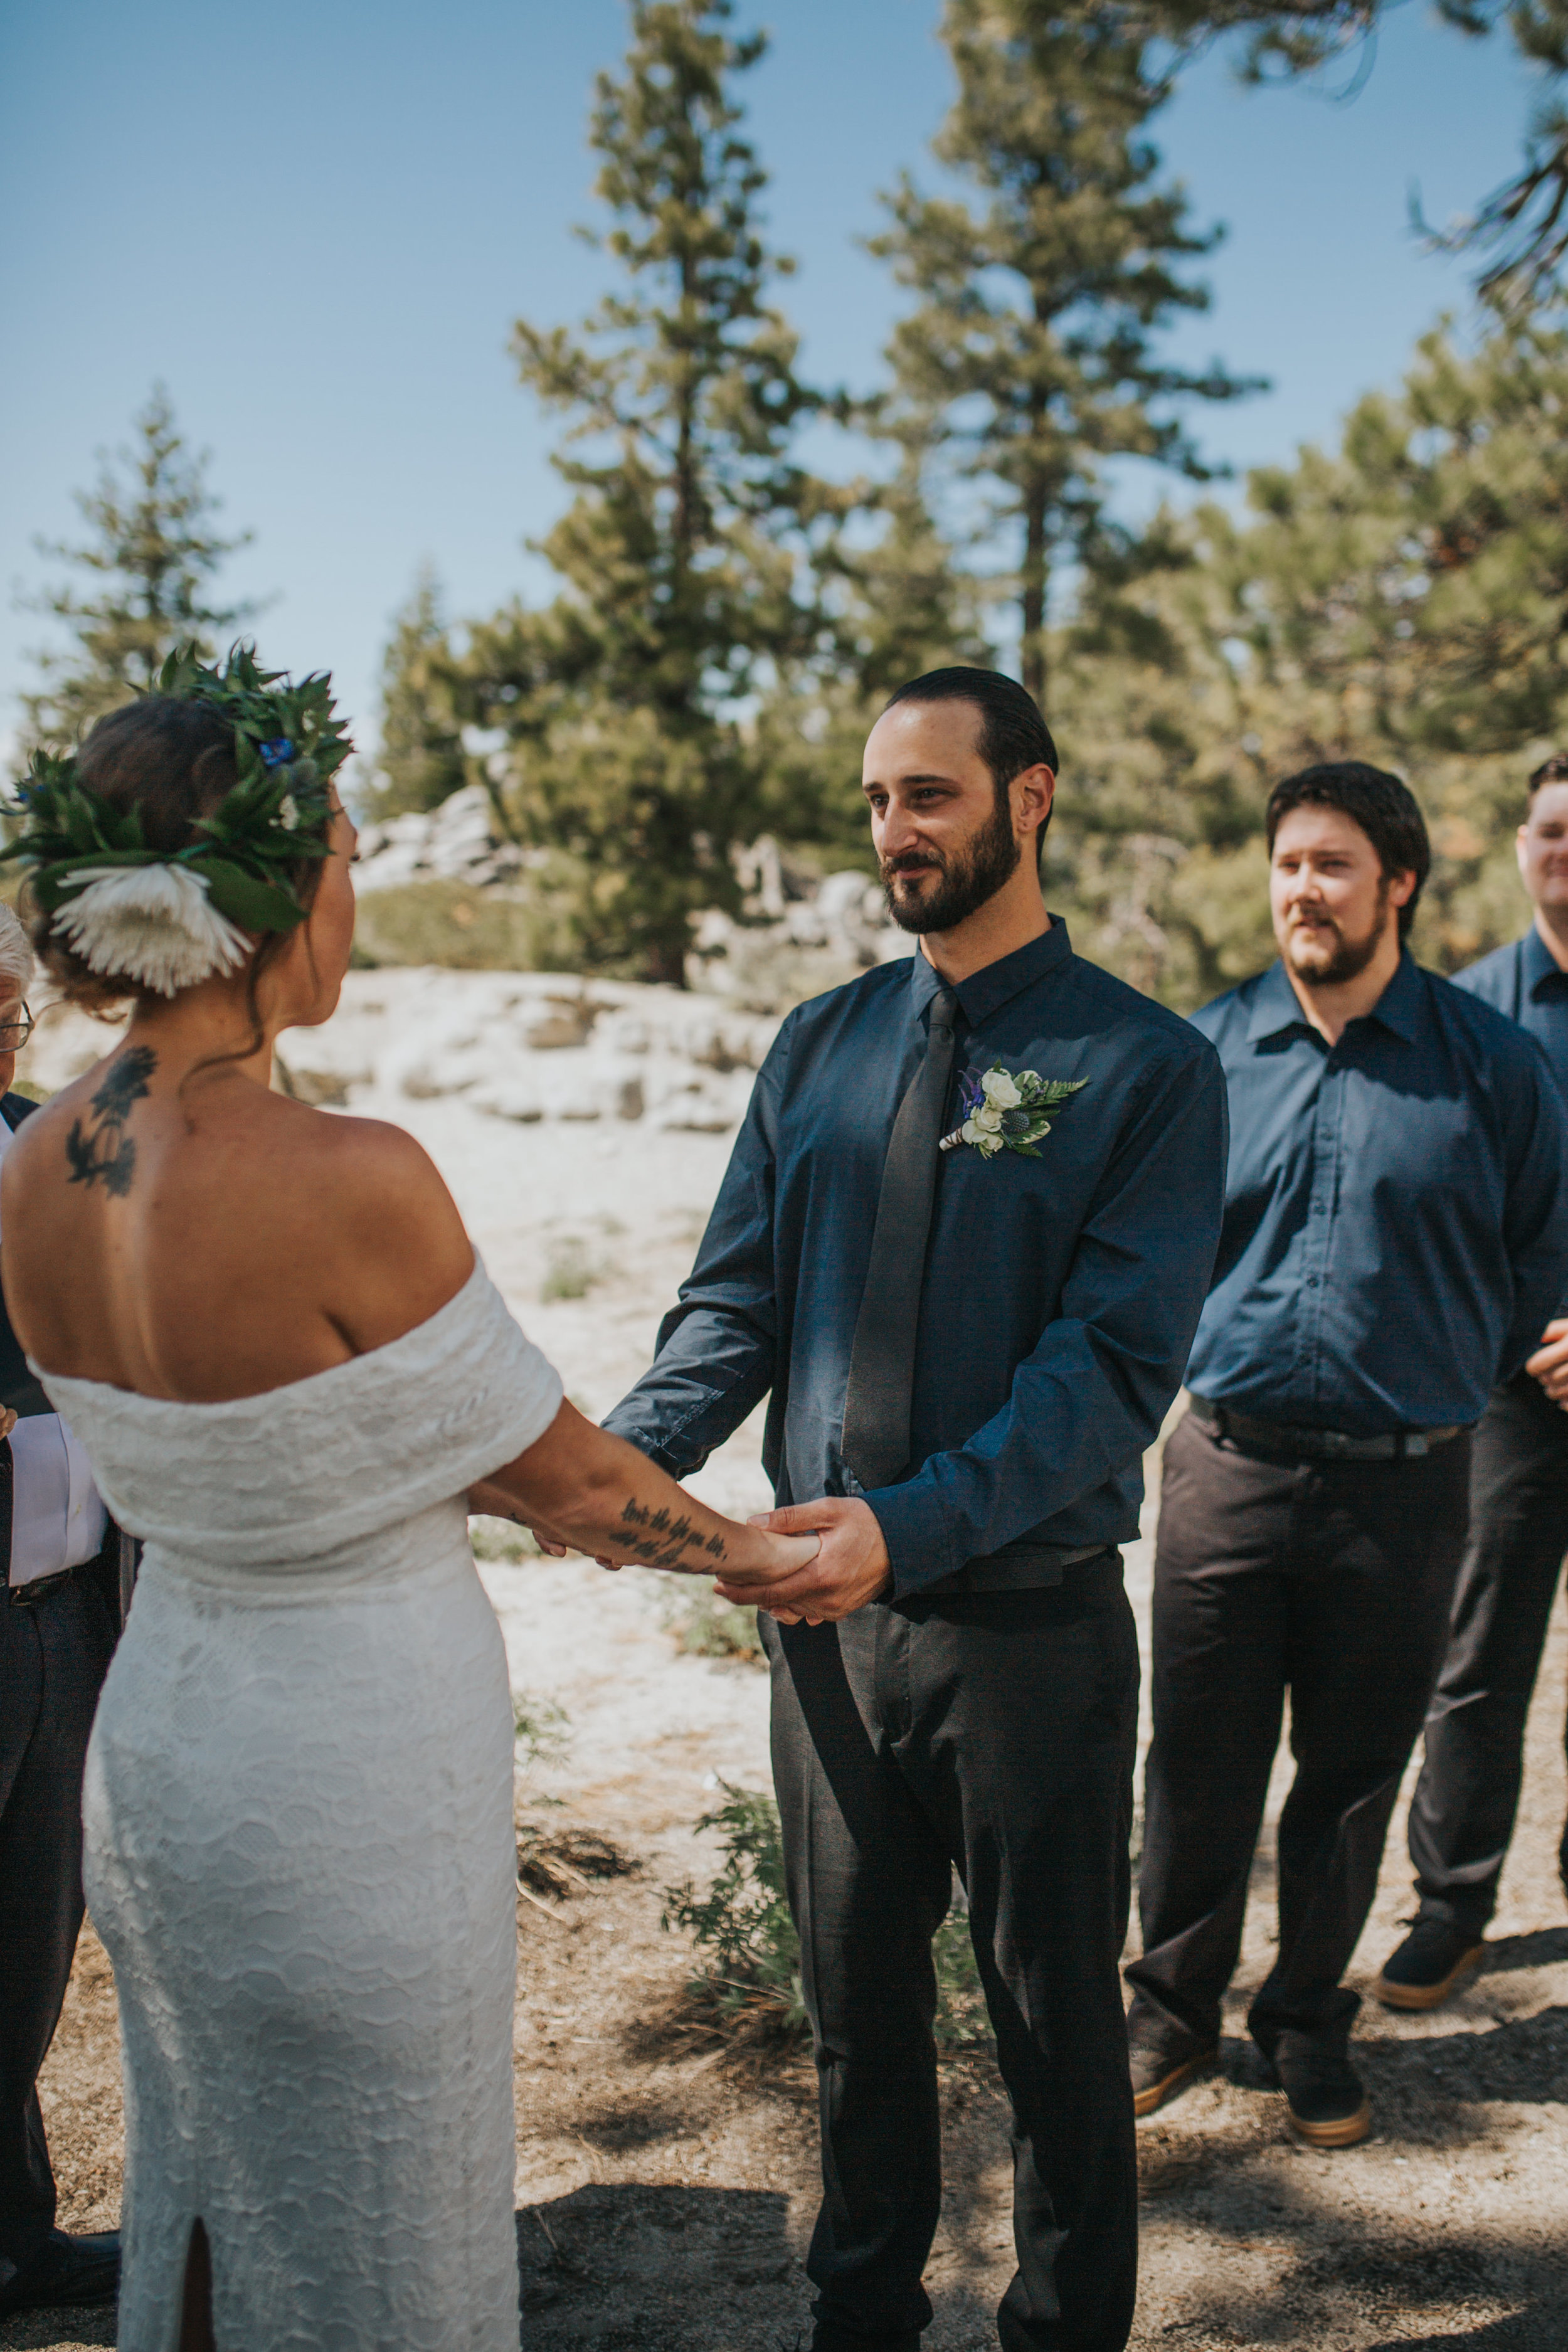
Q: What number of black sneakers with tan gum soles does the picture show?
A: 3